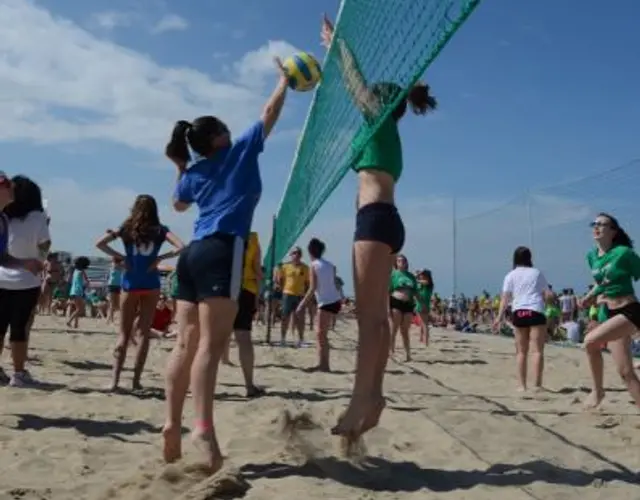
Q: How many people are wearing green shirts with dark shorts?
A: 3